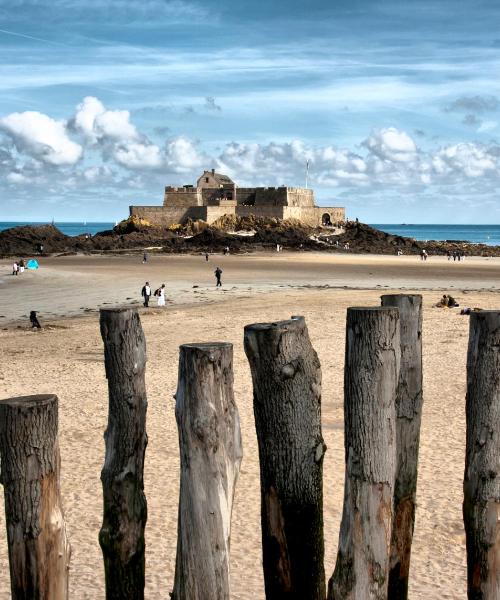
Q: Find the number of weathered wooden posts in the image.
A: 7